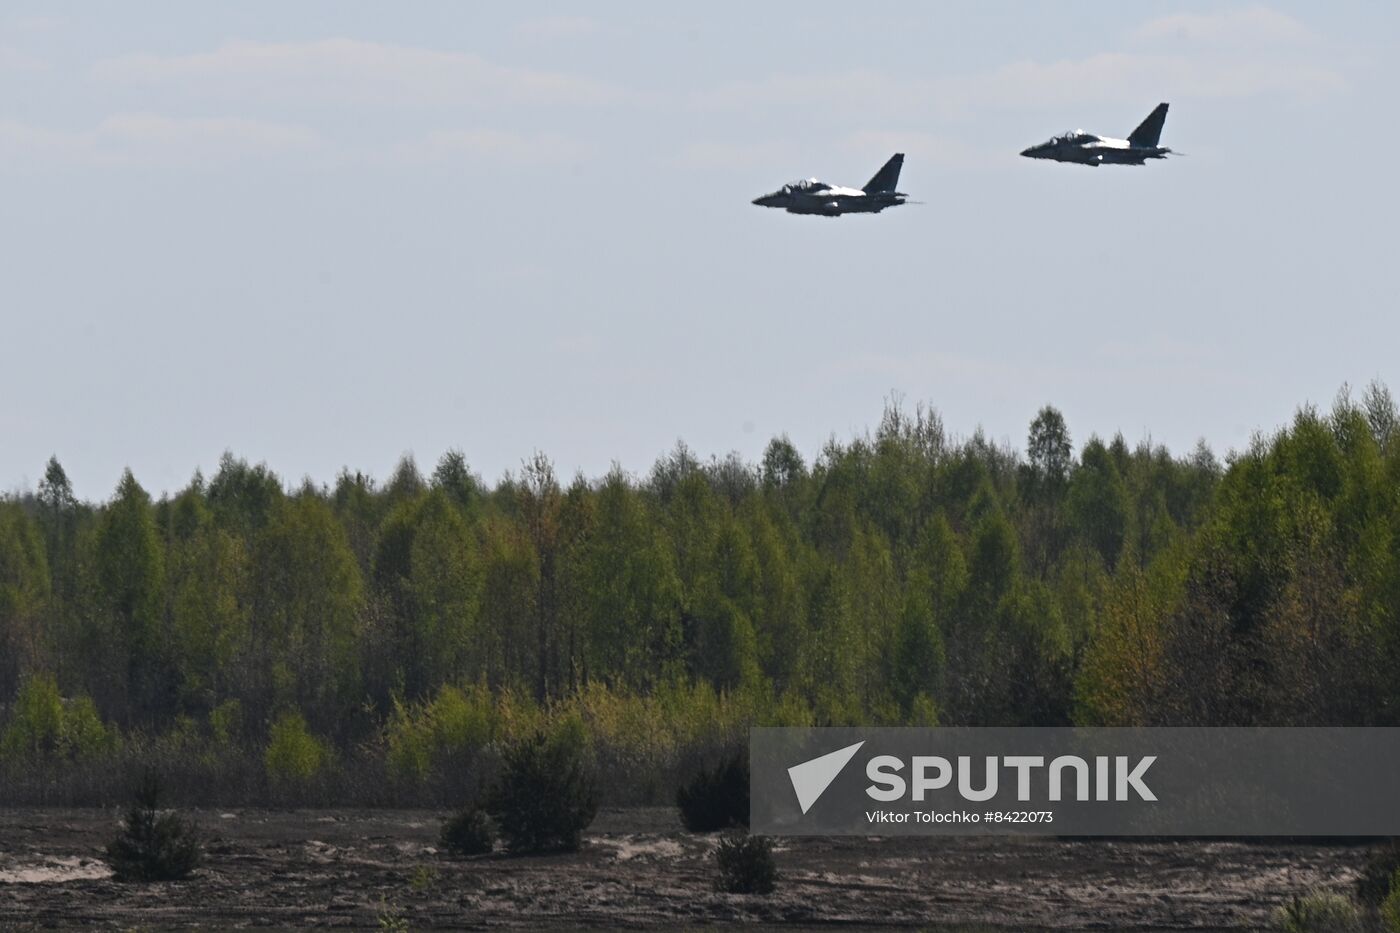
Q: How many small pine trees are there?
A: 5